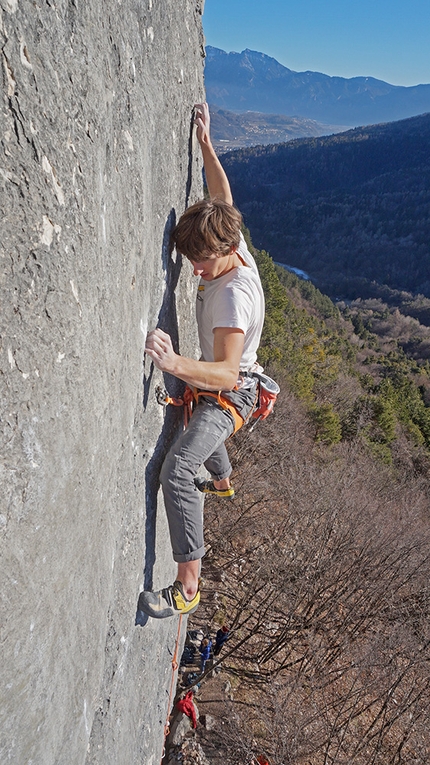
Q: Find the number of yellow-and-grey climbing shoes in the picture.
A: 2